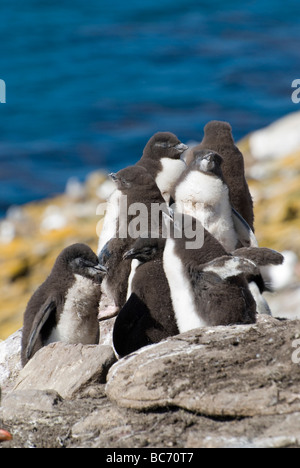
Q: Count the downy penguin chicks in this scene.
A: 7